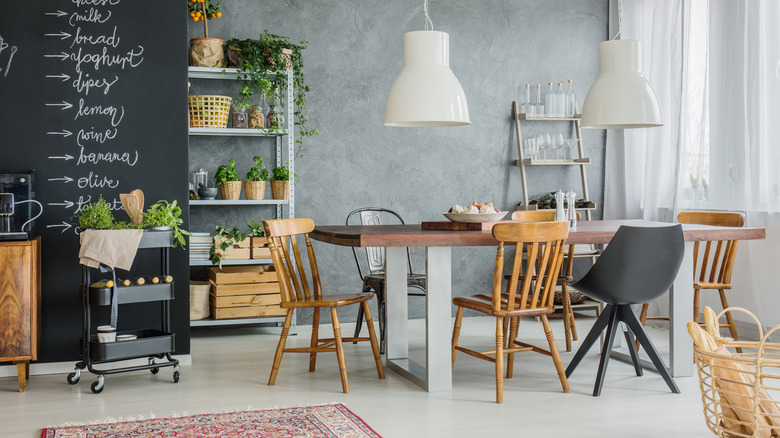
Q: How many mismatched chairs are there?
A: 2